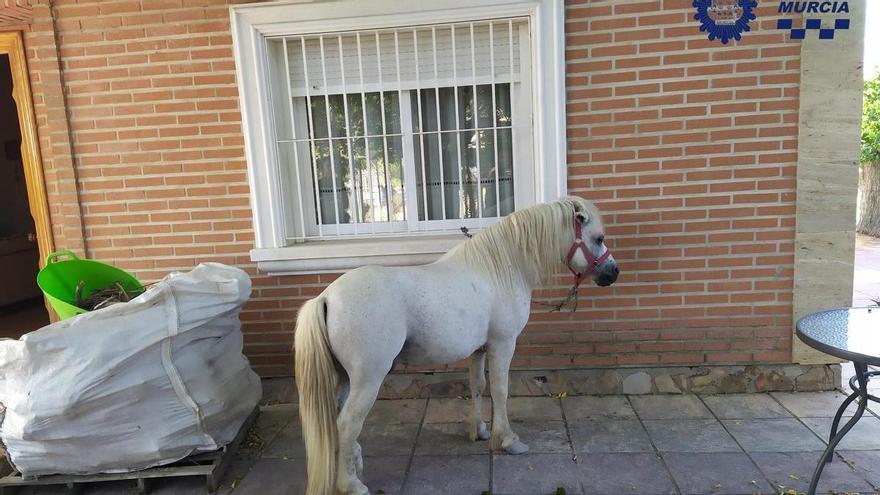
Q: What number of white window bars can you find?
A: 13